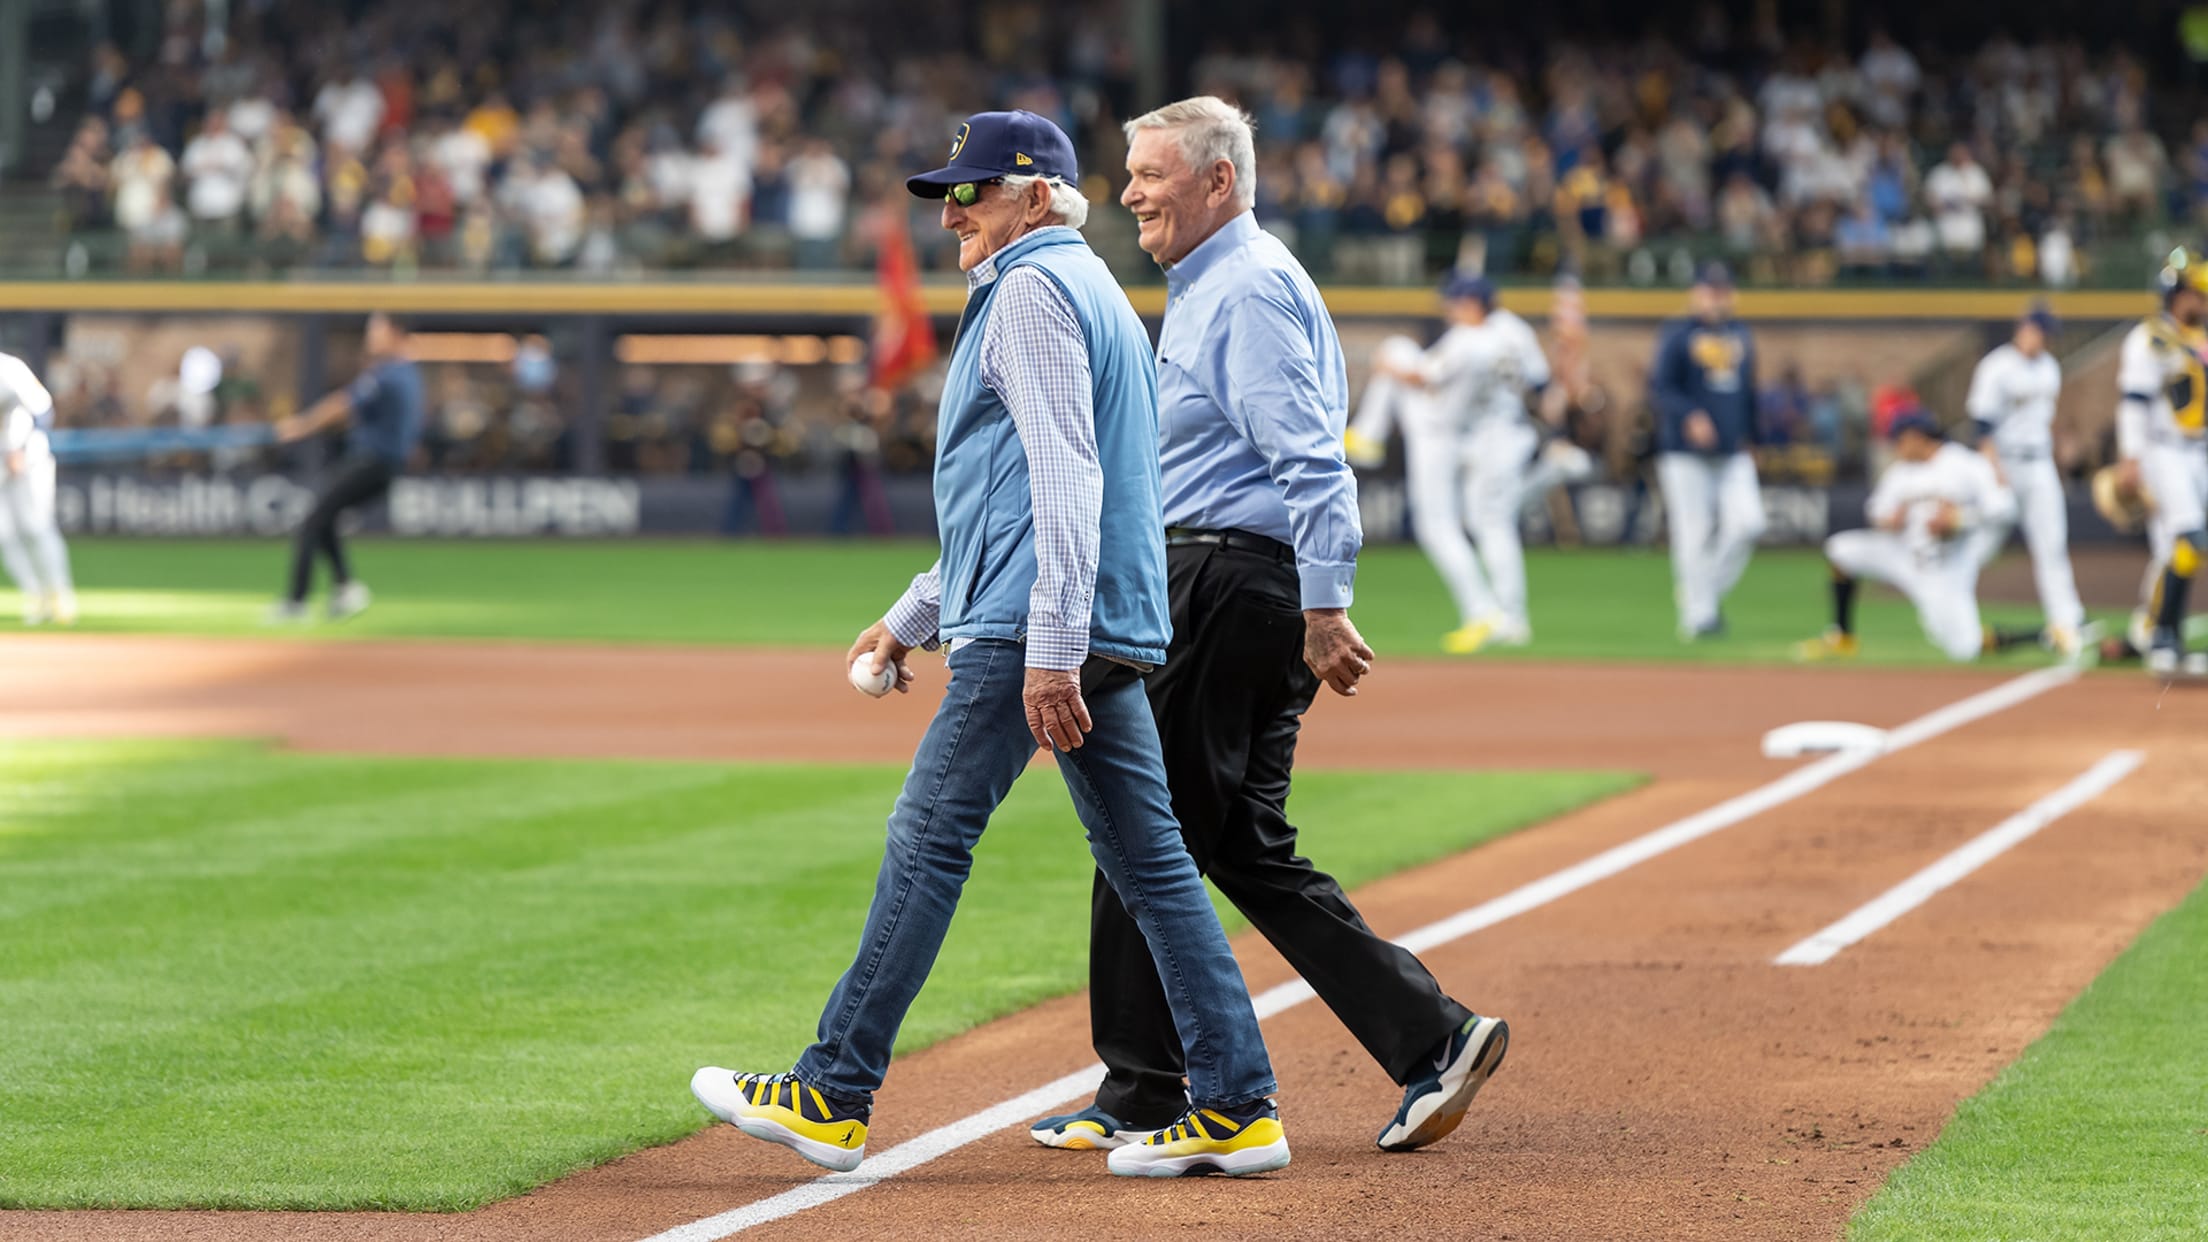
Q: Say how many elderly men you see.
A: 2